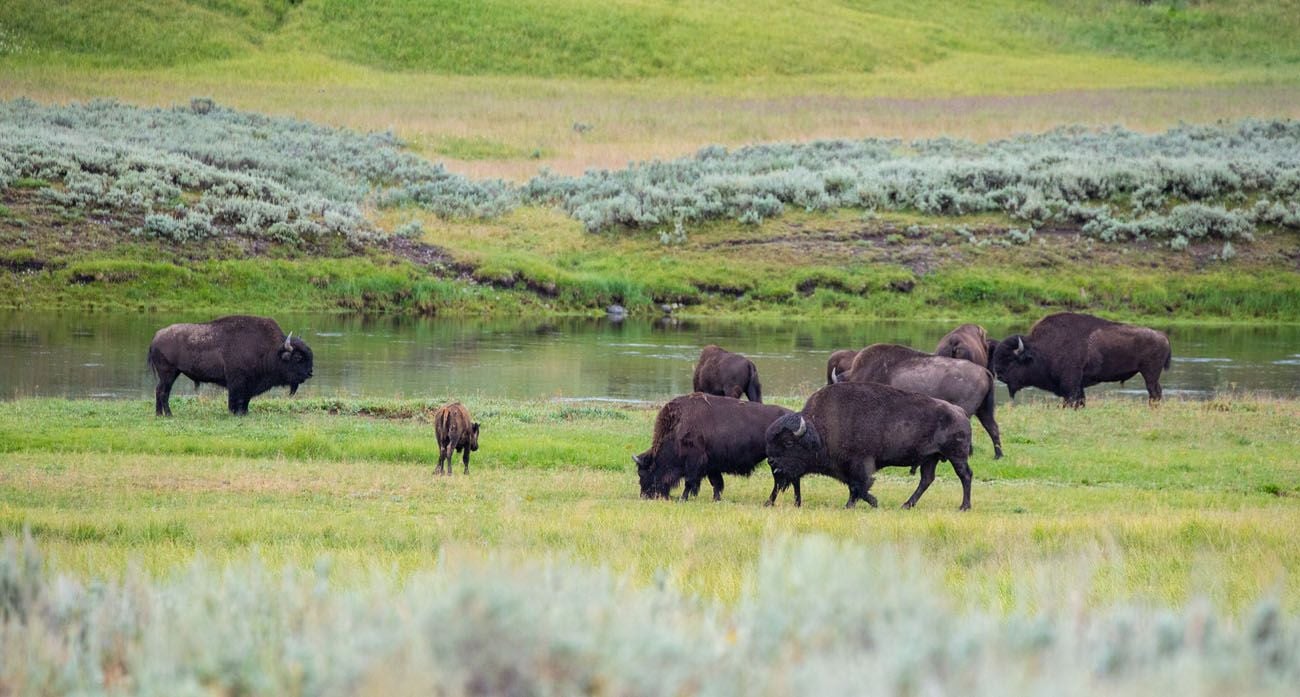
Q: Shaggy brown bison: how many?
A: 9